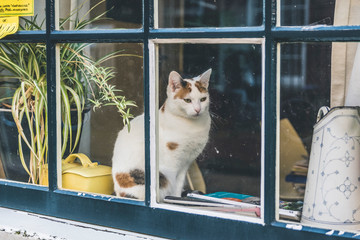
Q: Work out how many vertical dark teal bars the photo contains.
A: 3